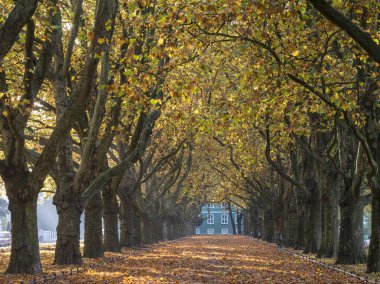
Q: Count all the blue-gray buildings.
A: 1